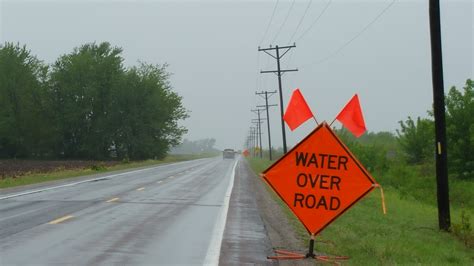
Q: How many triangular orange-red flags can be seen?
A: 2